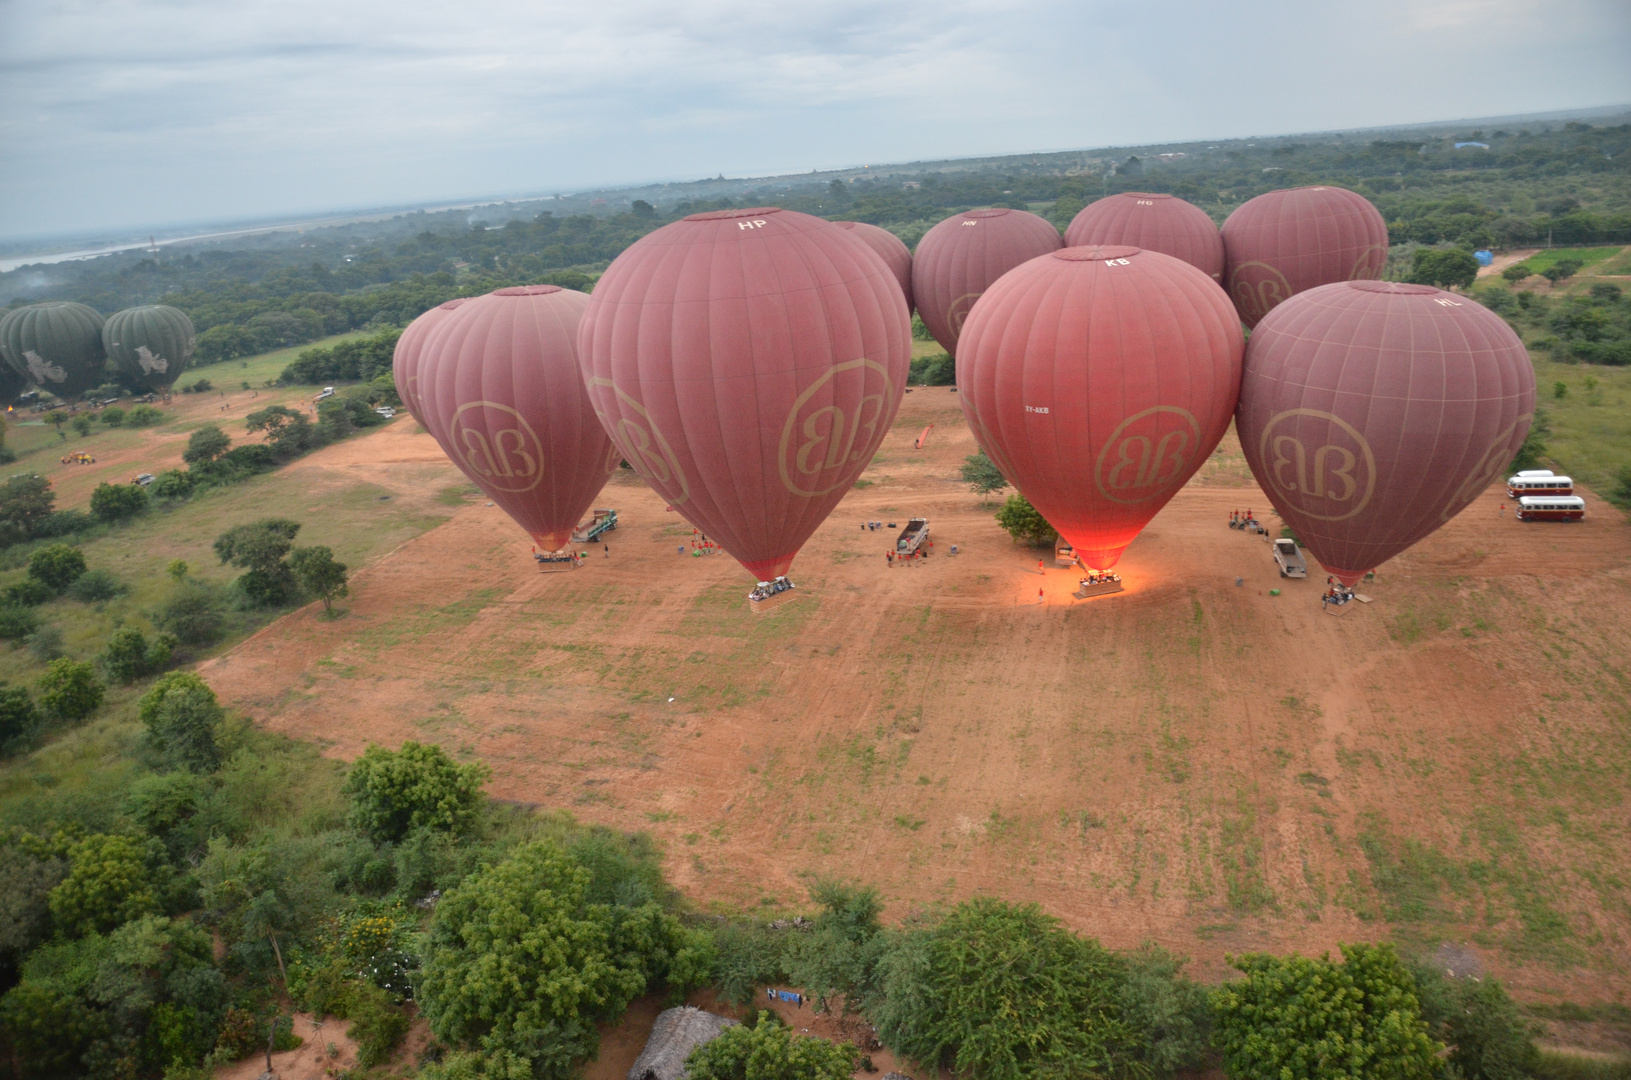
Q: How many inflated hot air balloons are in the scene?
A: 12